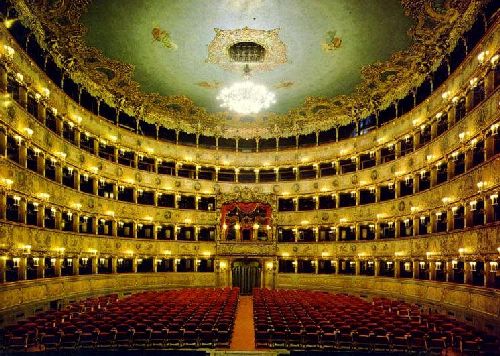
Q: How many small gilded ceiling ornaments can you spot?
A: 4